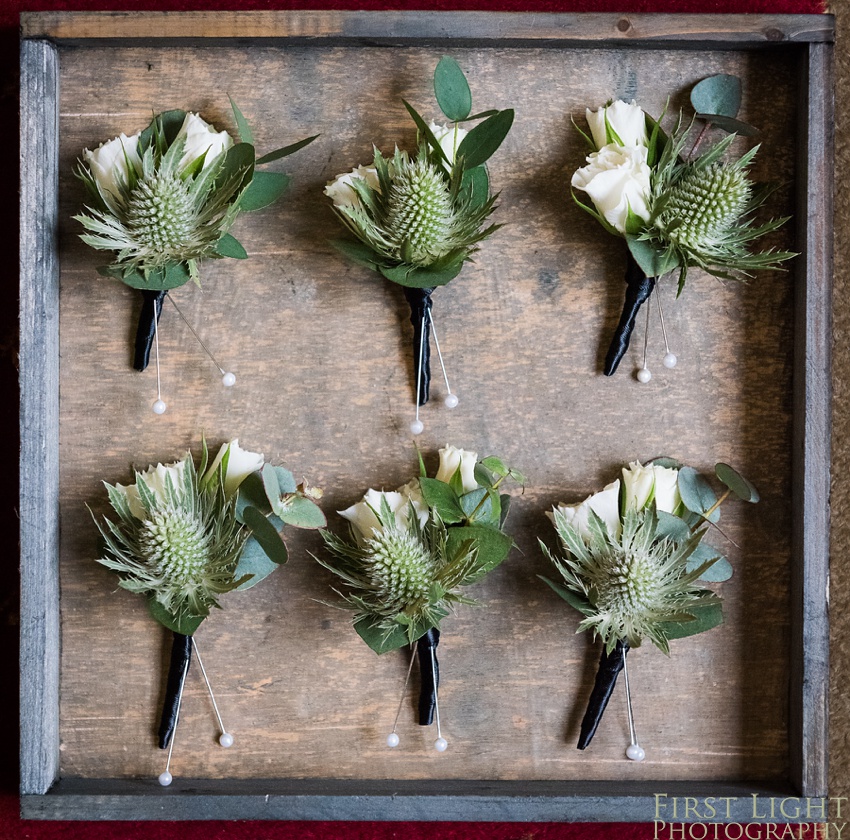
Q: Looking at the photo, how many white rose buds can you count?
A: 12